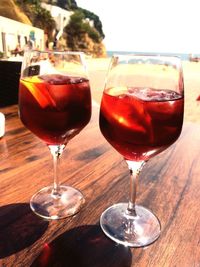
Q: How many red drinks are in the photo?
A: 2